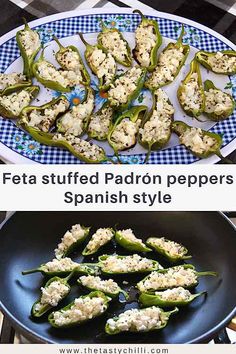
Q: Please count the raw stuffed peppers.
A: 12